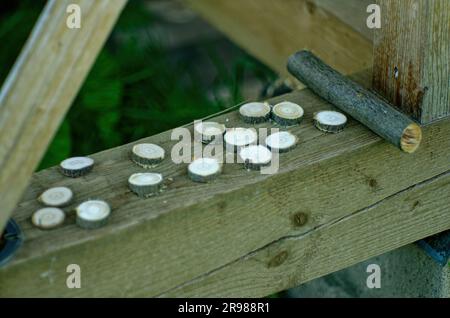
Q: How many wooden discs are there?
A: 14